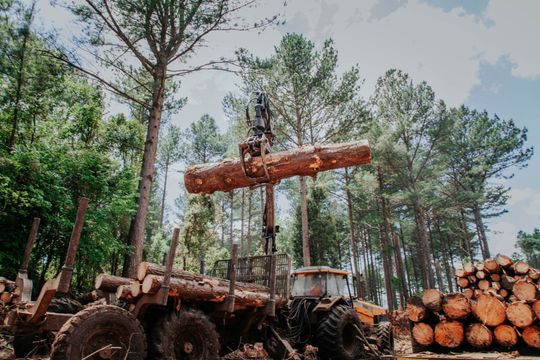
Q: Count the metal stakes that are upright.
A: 5